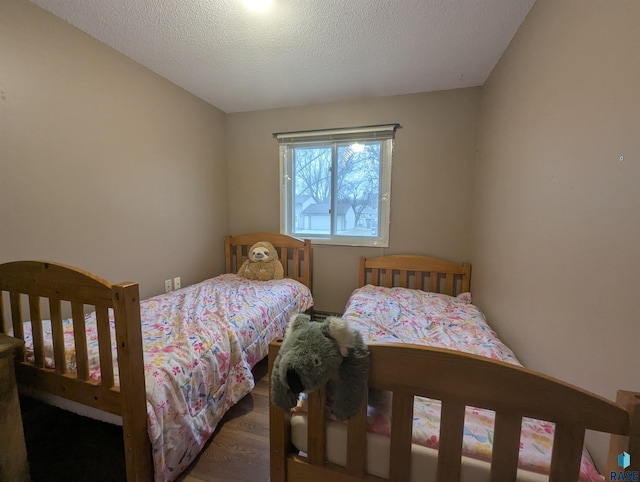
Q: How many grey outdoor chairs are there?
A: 0